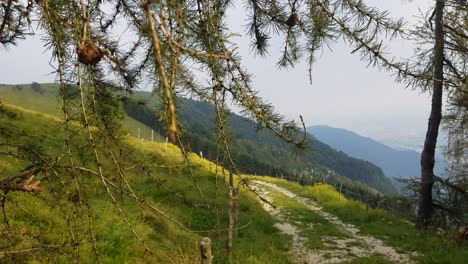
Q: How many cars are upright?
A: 0